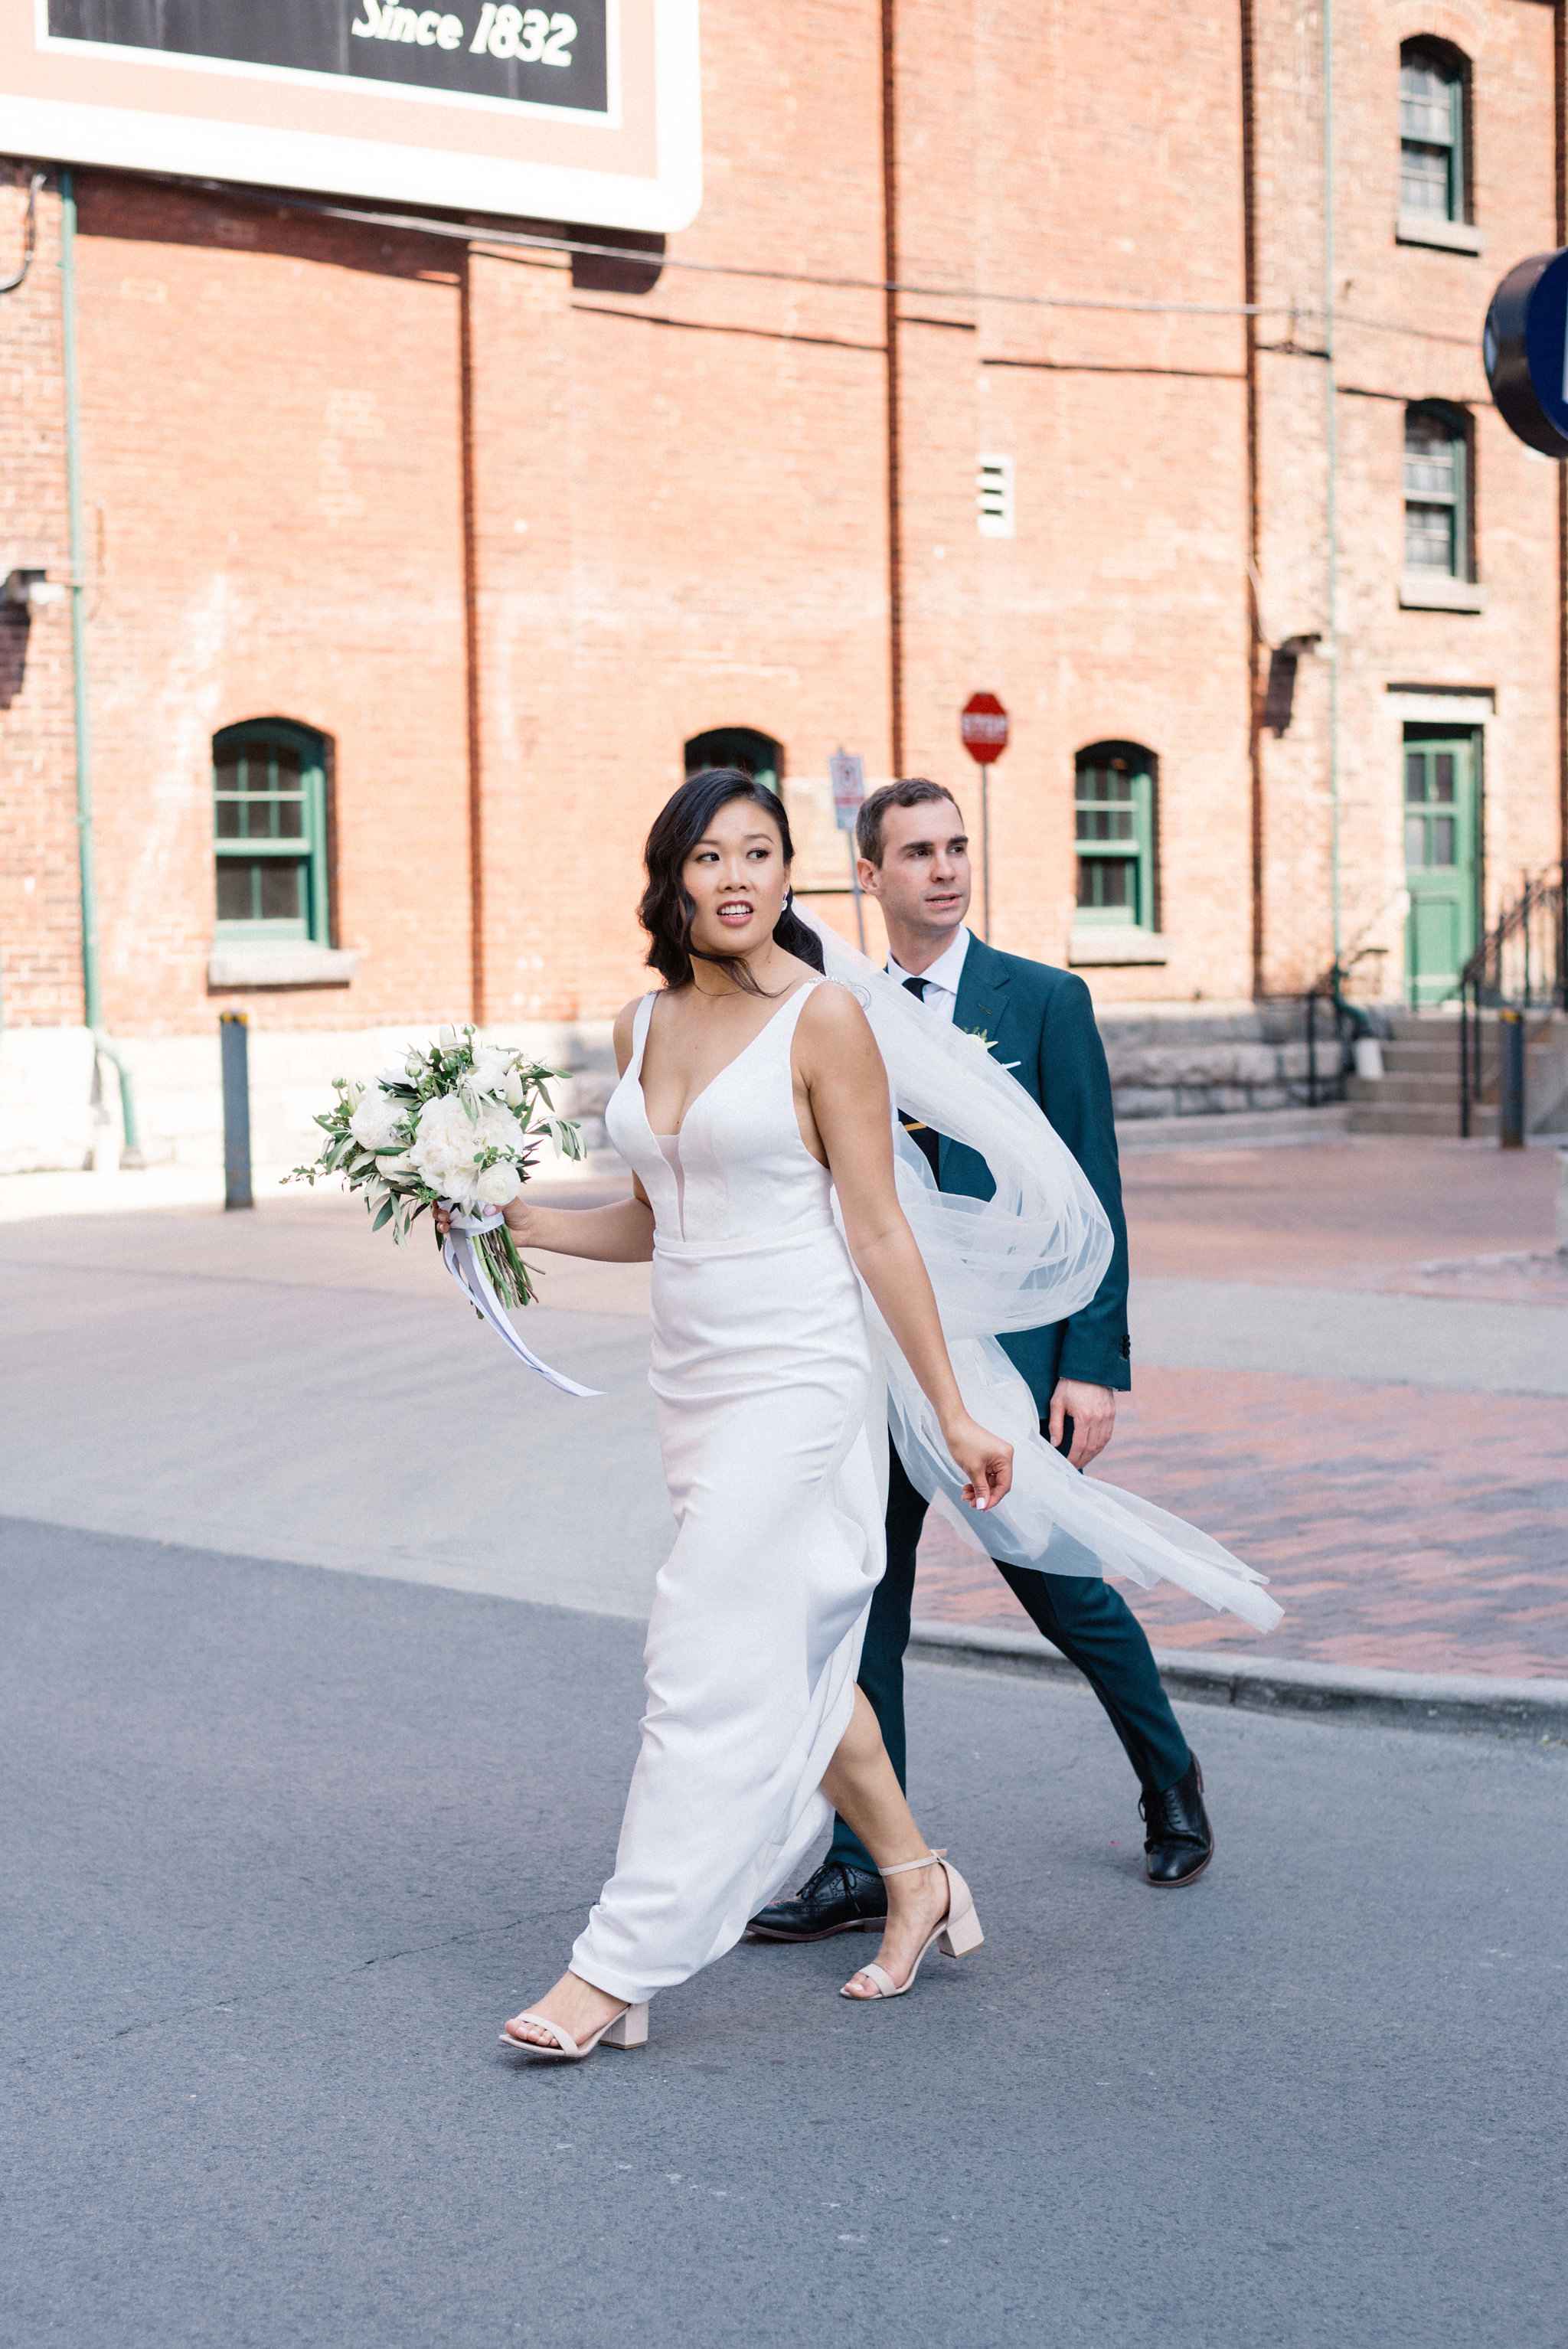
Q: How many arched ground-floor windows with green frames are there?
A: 3